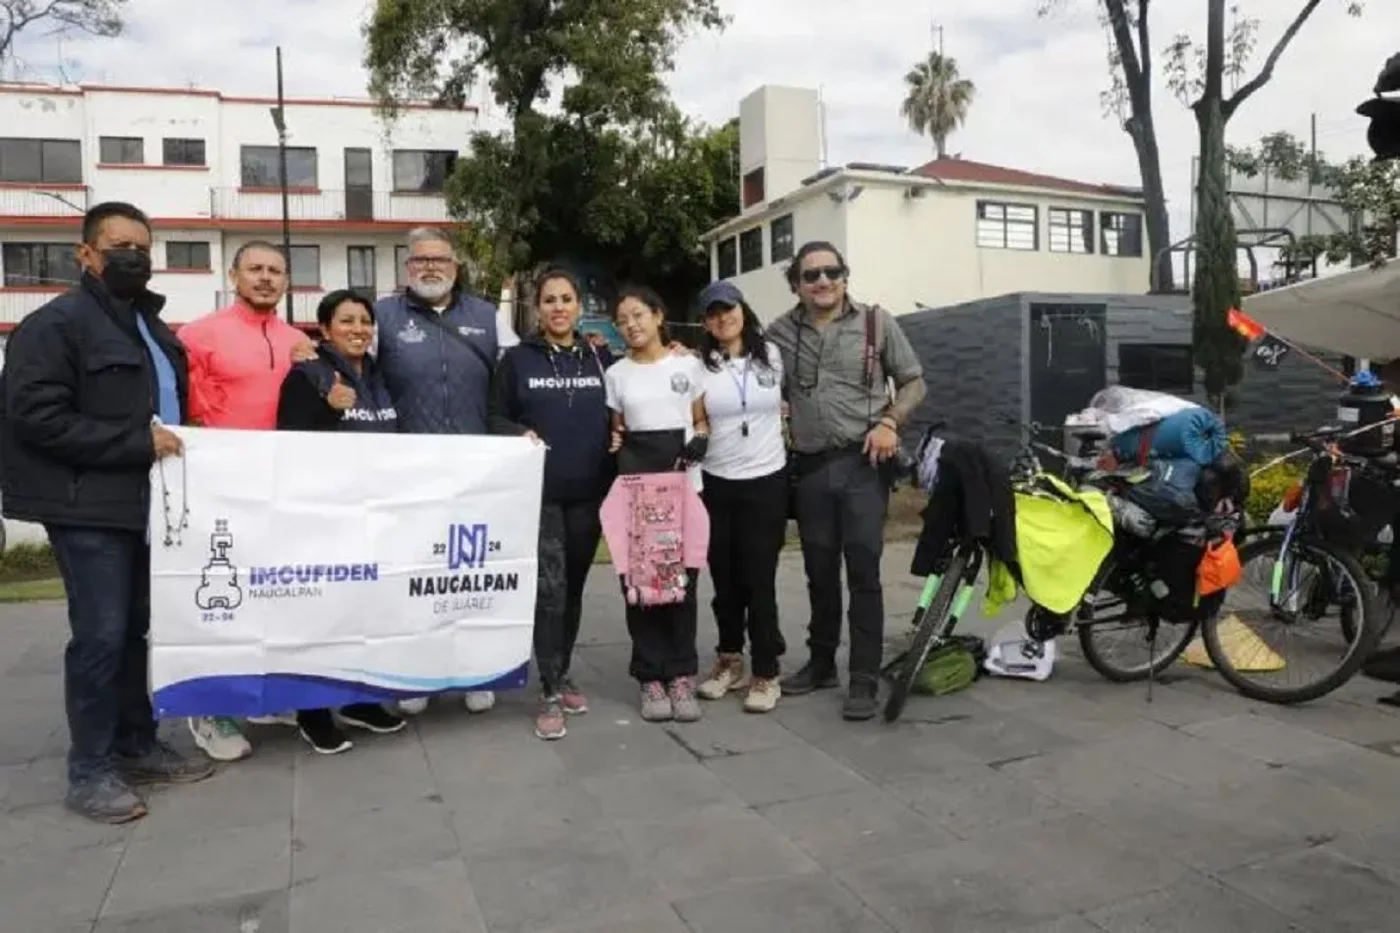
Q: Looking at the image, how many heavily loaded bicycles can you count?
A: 2